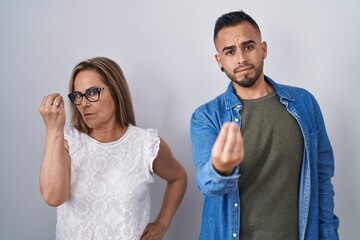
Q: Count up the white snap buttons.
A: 4